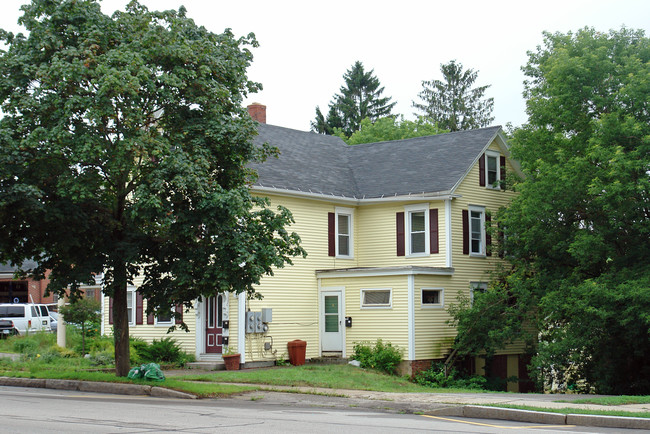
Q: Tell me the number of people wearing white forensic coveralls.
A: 0